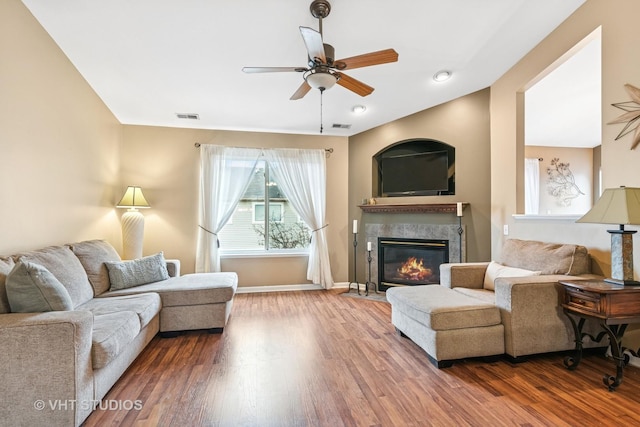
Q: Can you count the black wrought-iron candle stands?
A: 3